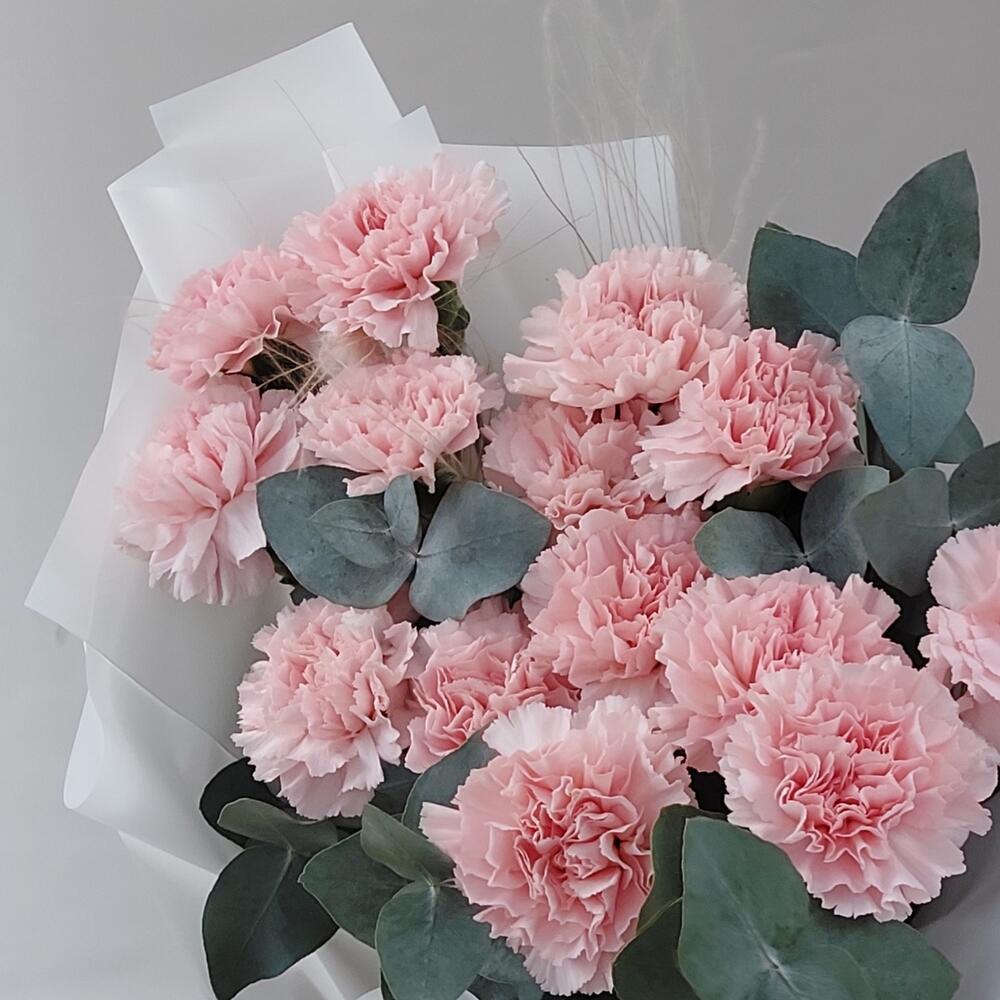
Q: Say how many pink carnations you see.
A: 14